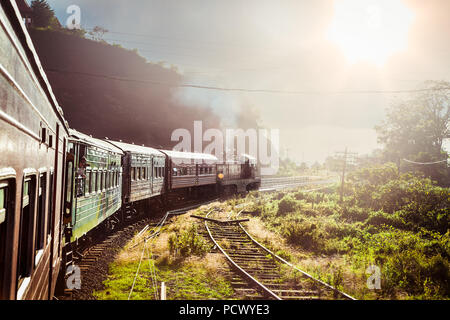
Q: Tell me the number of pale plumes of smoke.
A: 1